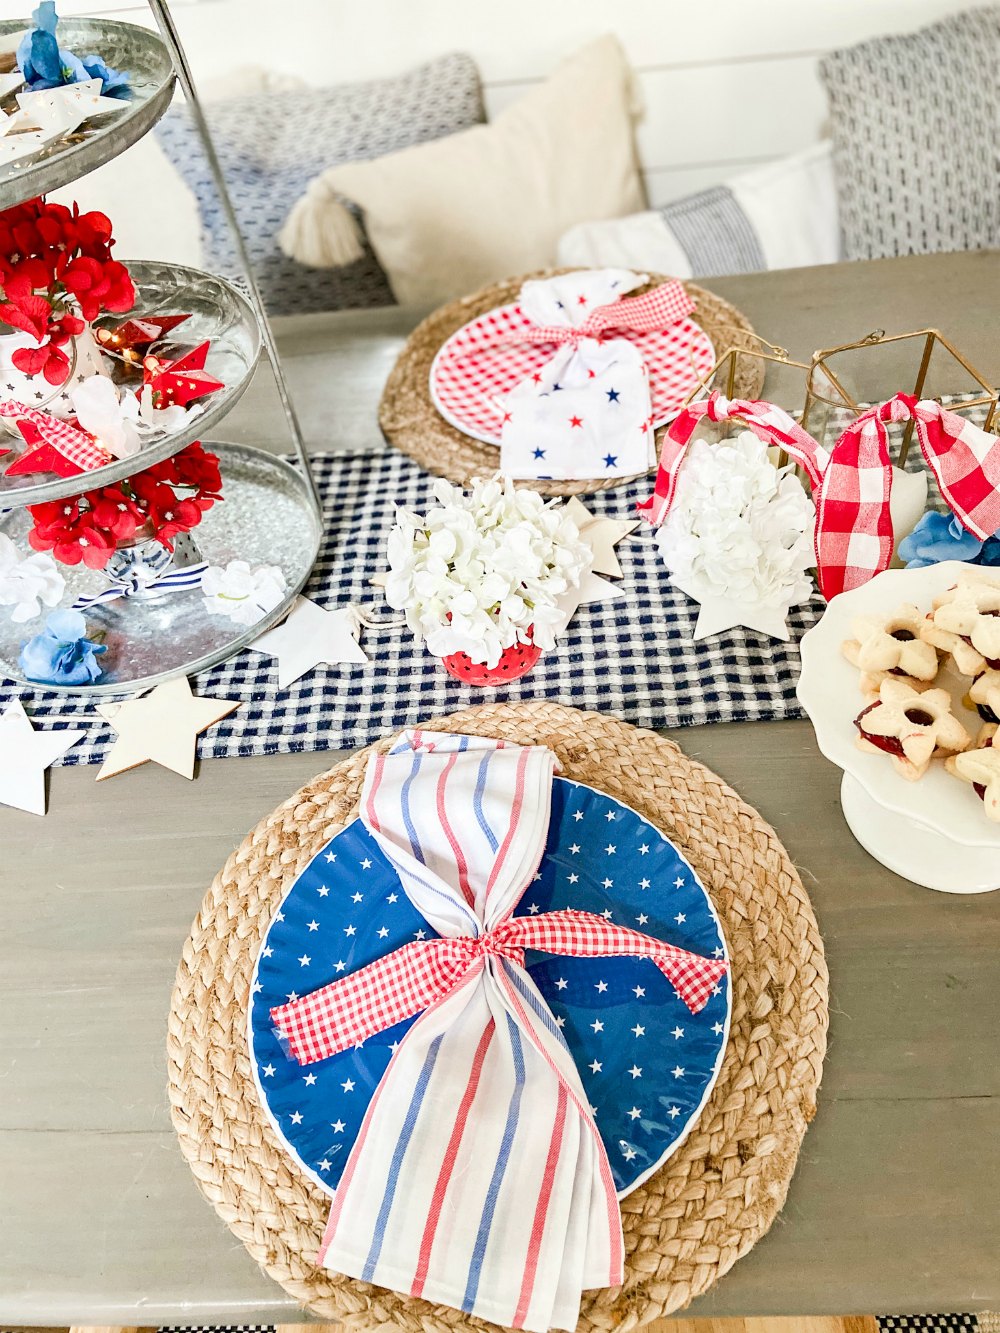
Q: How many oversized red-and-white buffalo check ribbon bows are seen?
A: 2